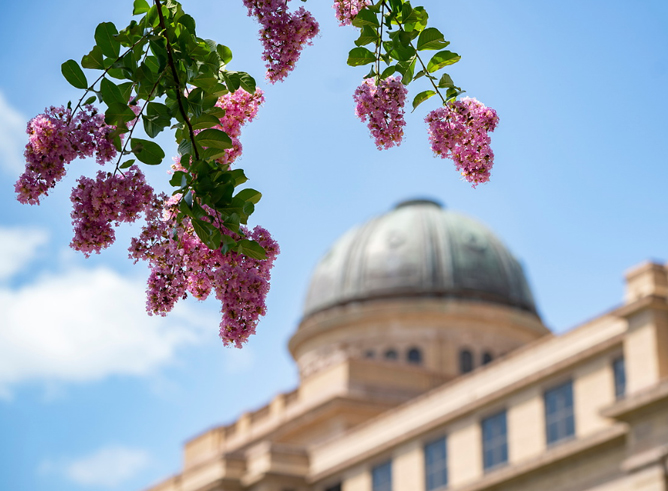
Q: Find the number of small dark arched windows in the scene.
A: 5